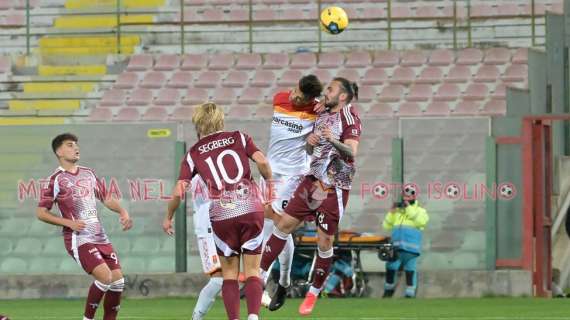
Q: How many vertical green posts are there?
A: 3